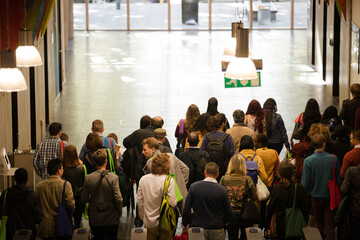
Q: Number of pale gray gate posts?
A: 6